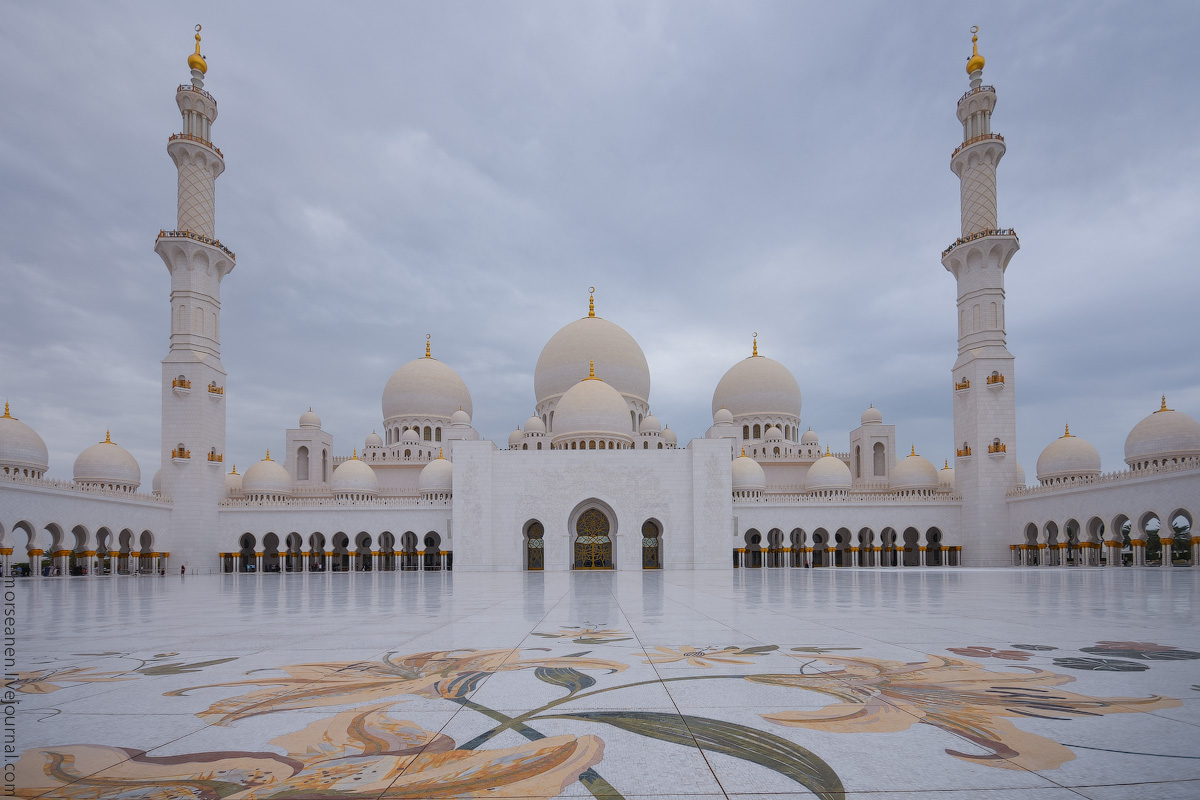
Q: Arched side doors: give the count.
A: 2